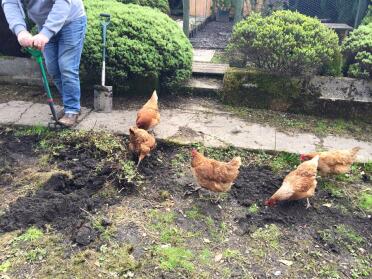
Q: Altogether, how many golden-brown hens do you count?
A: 5